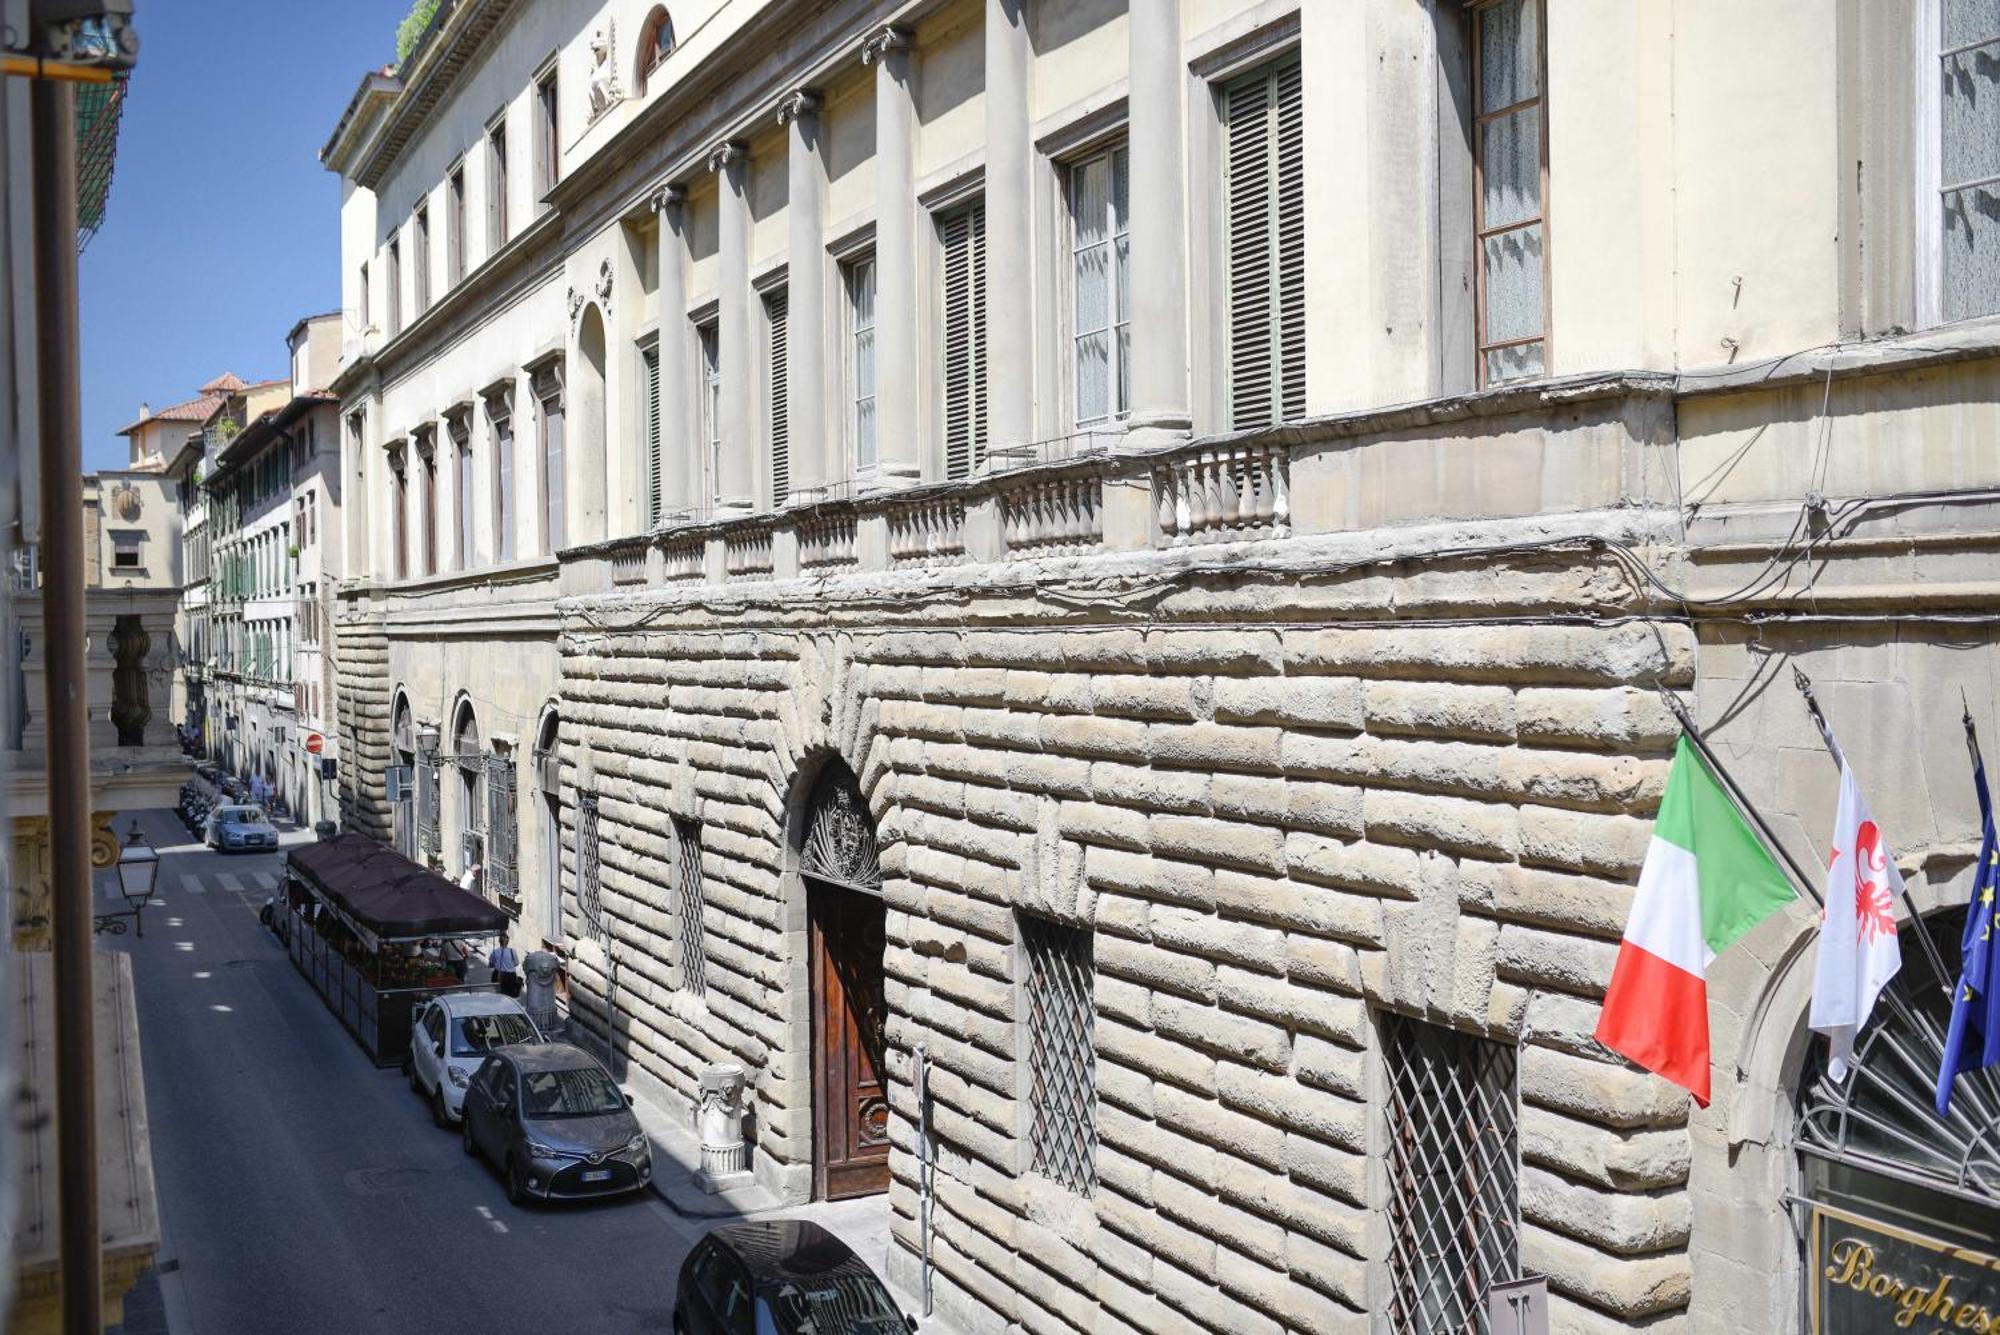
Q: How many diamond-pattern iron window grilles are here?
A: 4